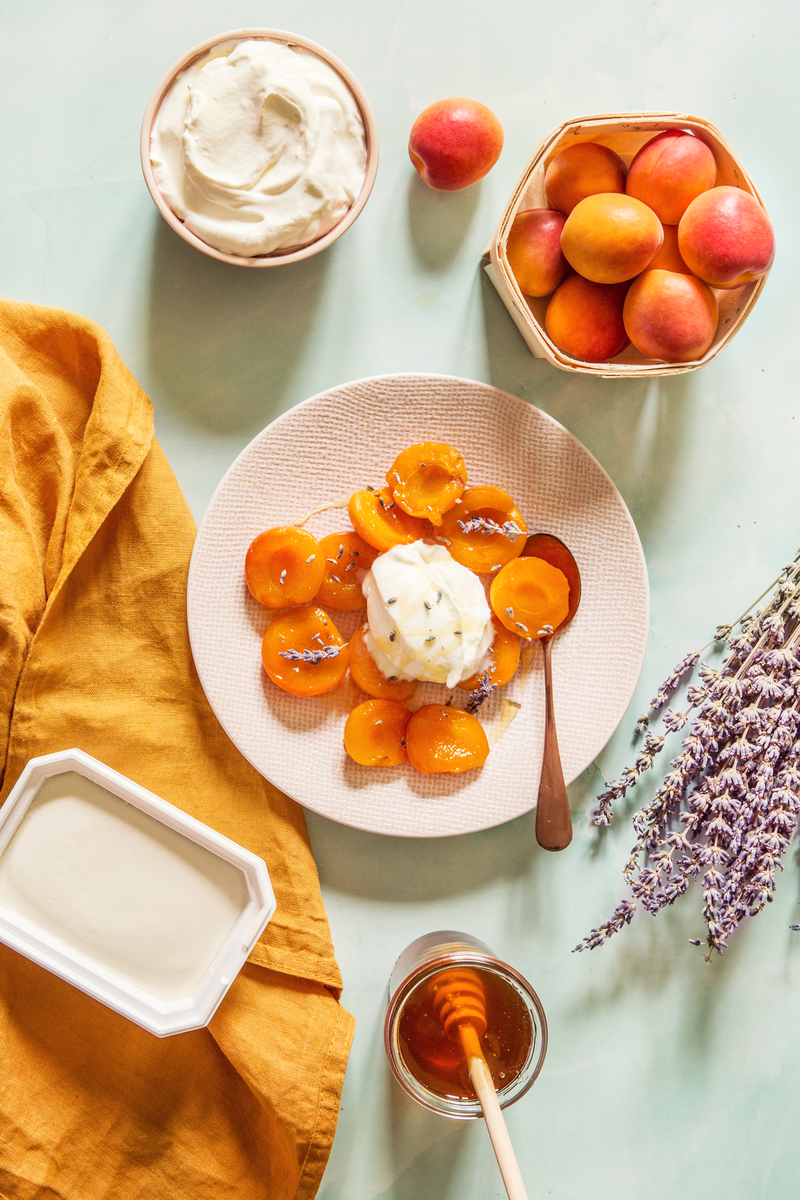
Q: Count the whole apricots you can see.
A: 9